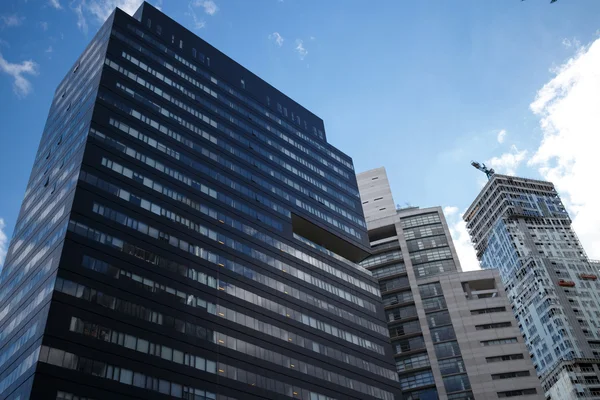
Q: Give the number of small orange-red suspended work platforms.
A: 2